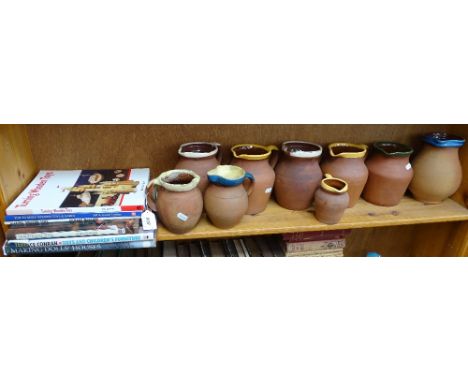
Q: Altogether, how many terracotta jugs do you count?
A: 9